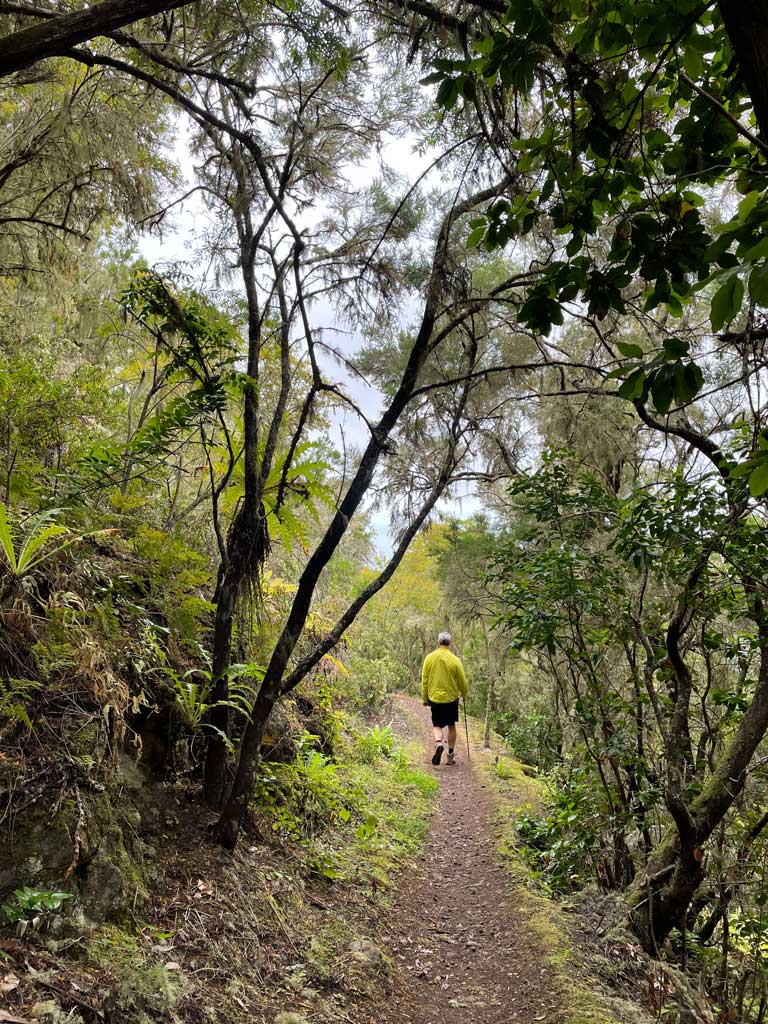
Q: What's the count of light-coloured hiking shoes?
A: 2